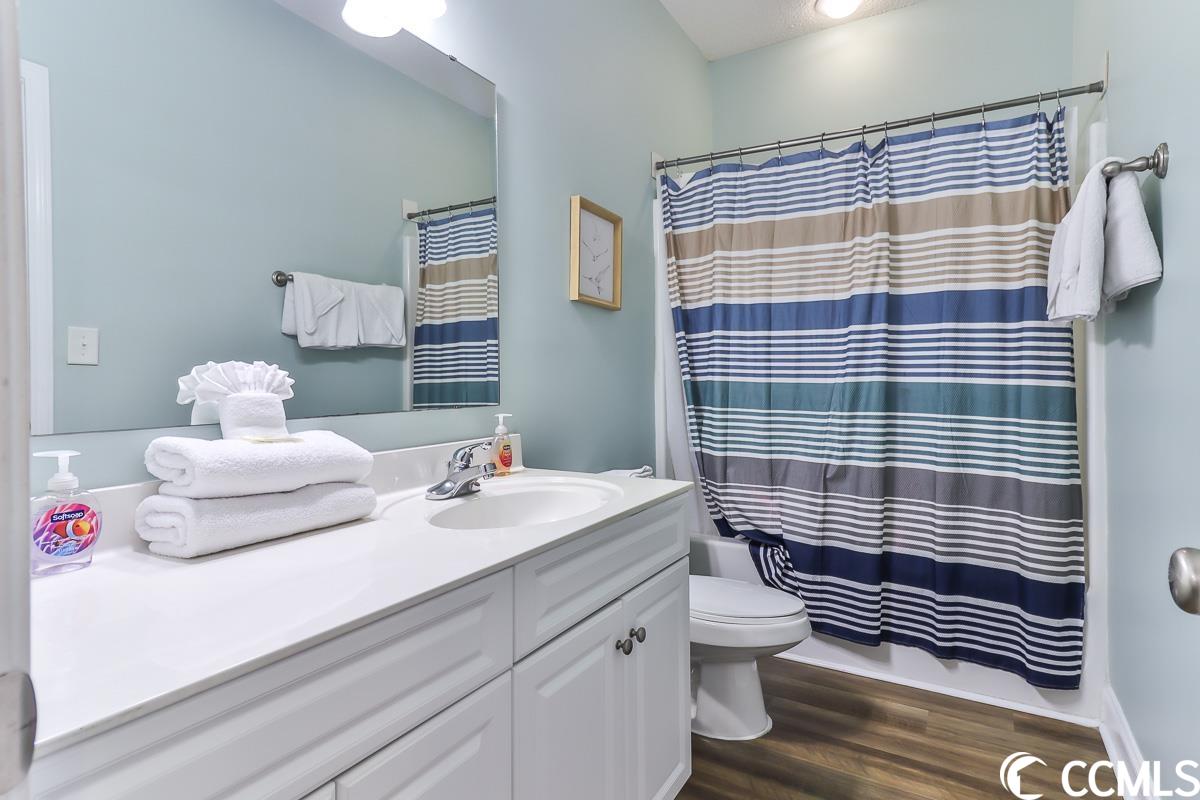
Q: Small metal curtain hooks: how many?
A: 12